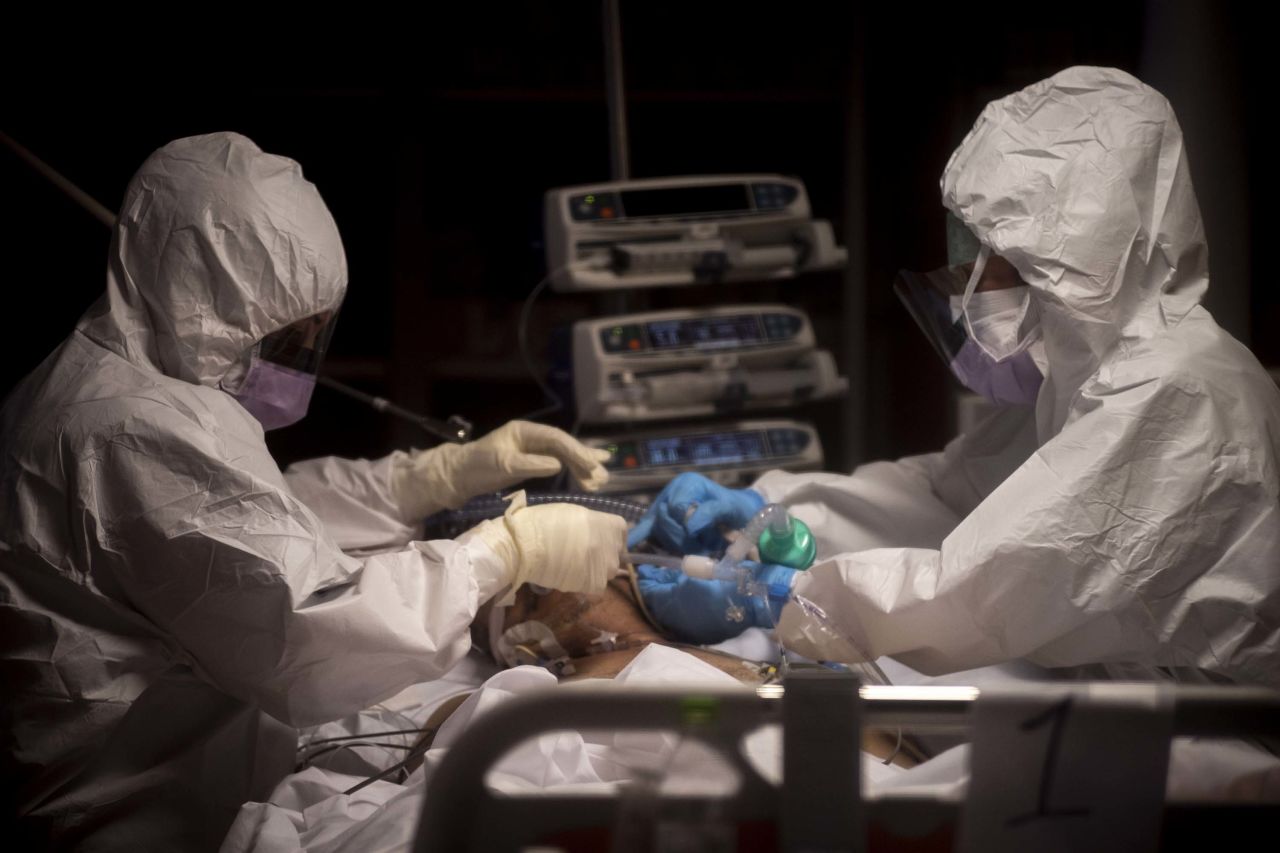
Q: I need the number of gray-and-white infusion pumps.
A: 3